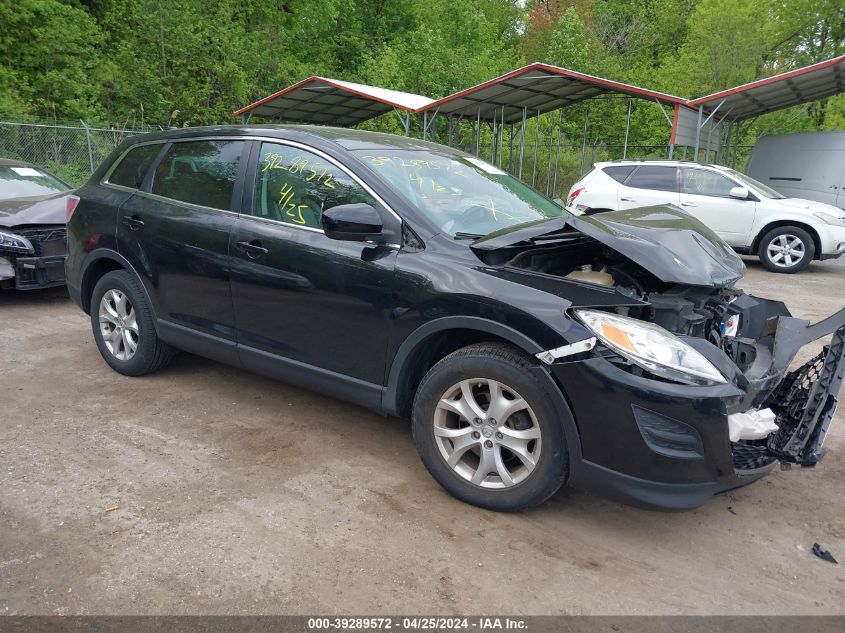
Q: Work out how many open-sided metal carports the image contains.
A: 3